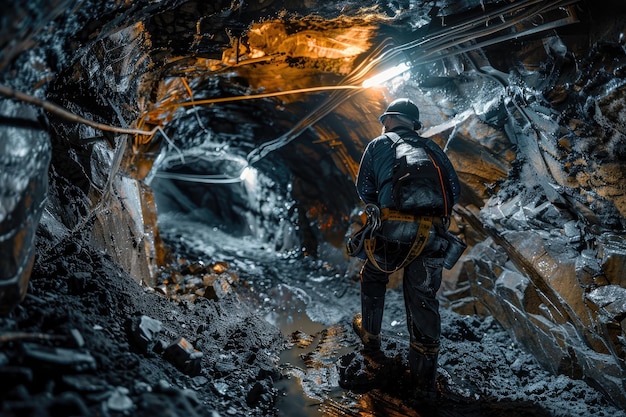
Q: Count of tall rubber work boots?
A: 2